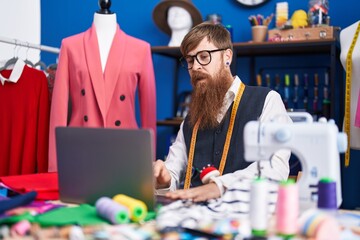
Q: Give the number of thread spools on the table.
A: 5